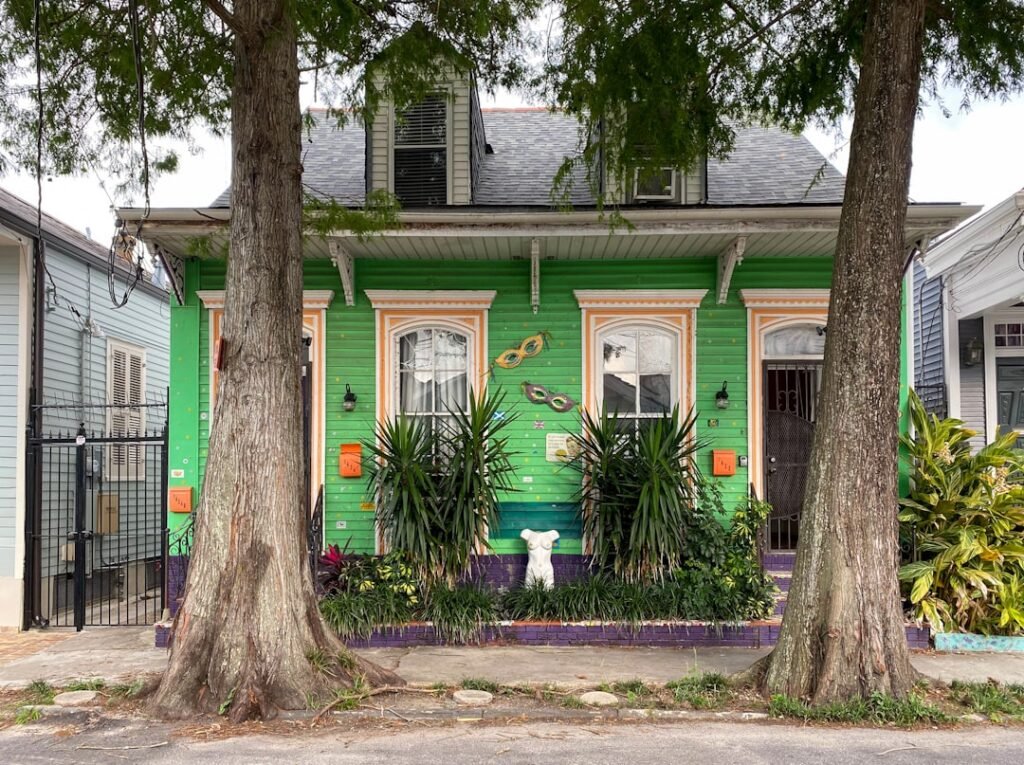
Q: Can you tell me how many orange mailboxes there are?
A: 3